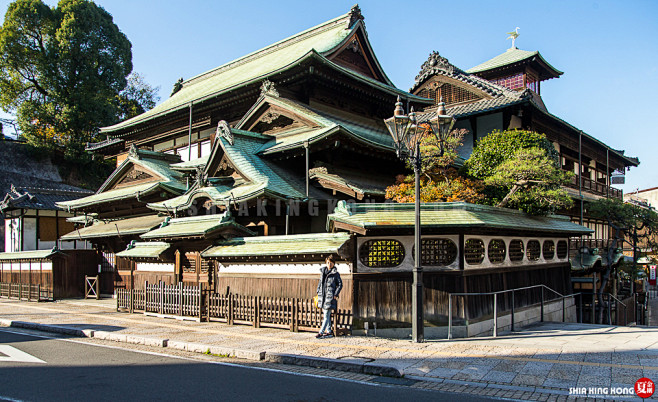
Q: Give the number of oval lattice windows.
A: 8